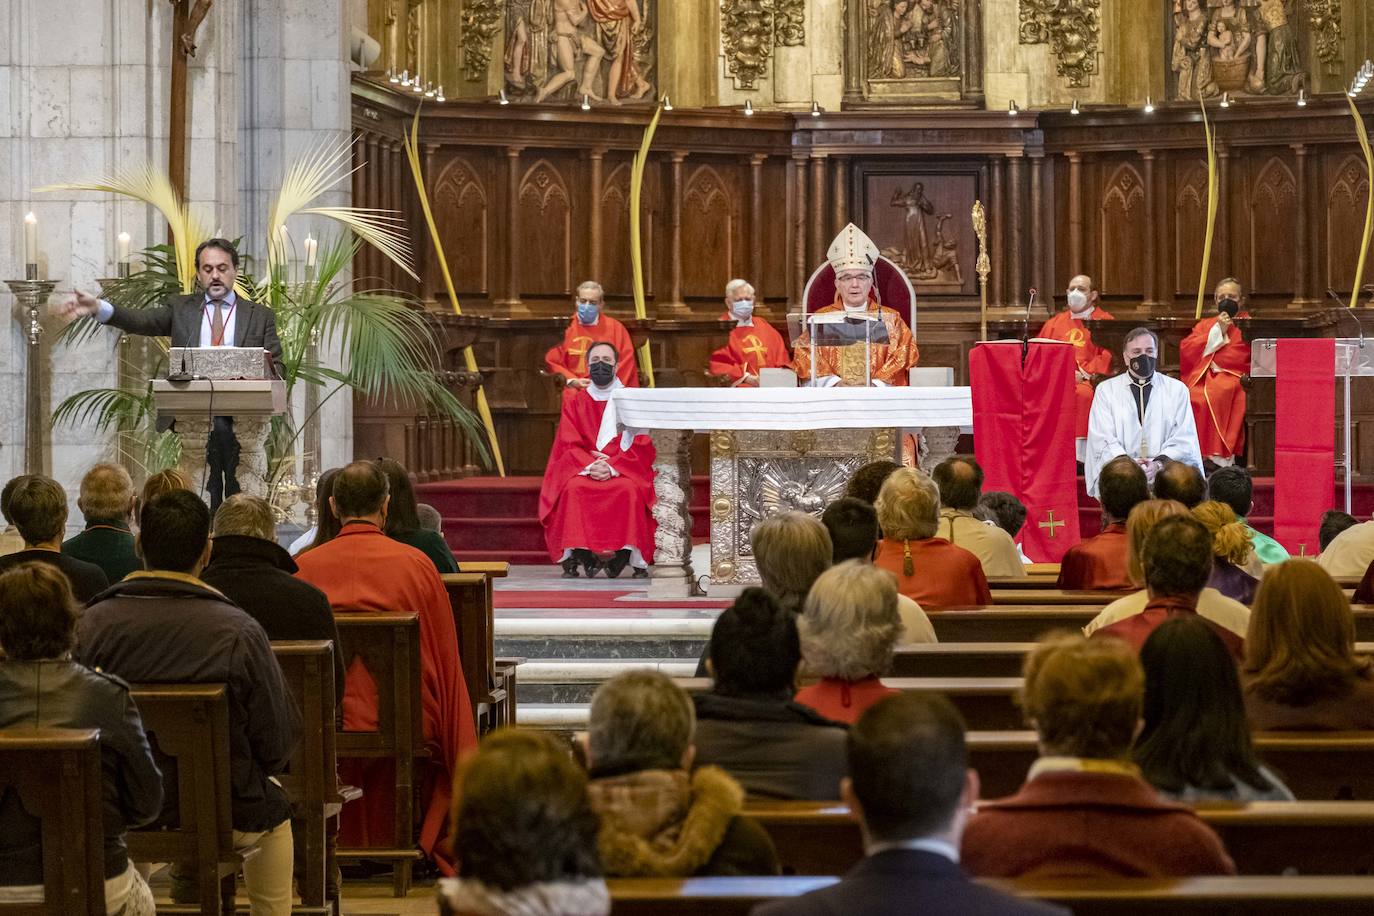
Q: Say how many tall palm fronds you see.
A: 4